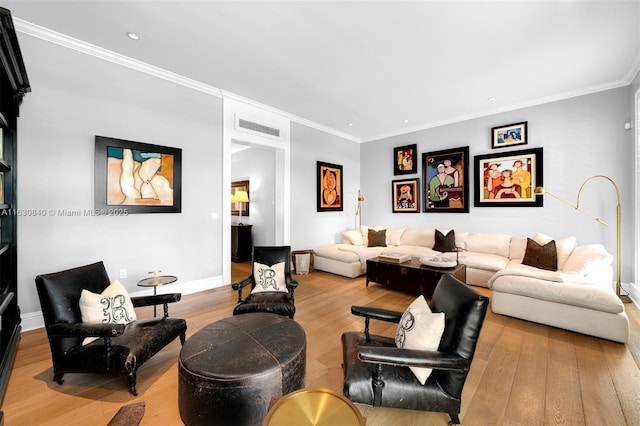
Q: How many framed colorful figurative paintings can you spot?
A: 7